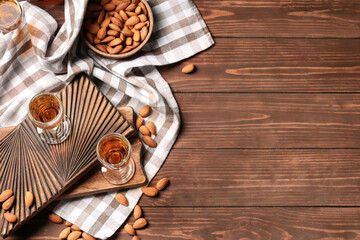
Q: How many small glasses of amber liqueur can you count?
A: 2